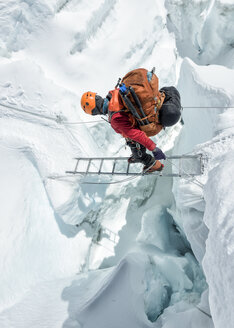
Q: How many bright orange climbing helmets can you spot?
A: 1